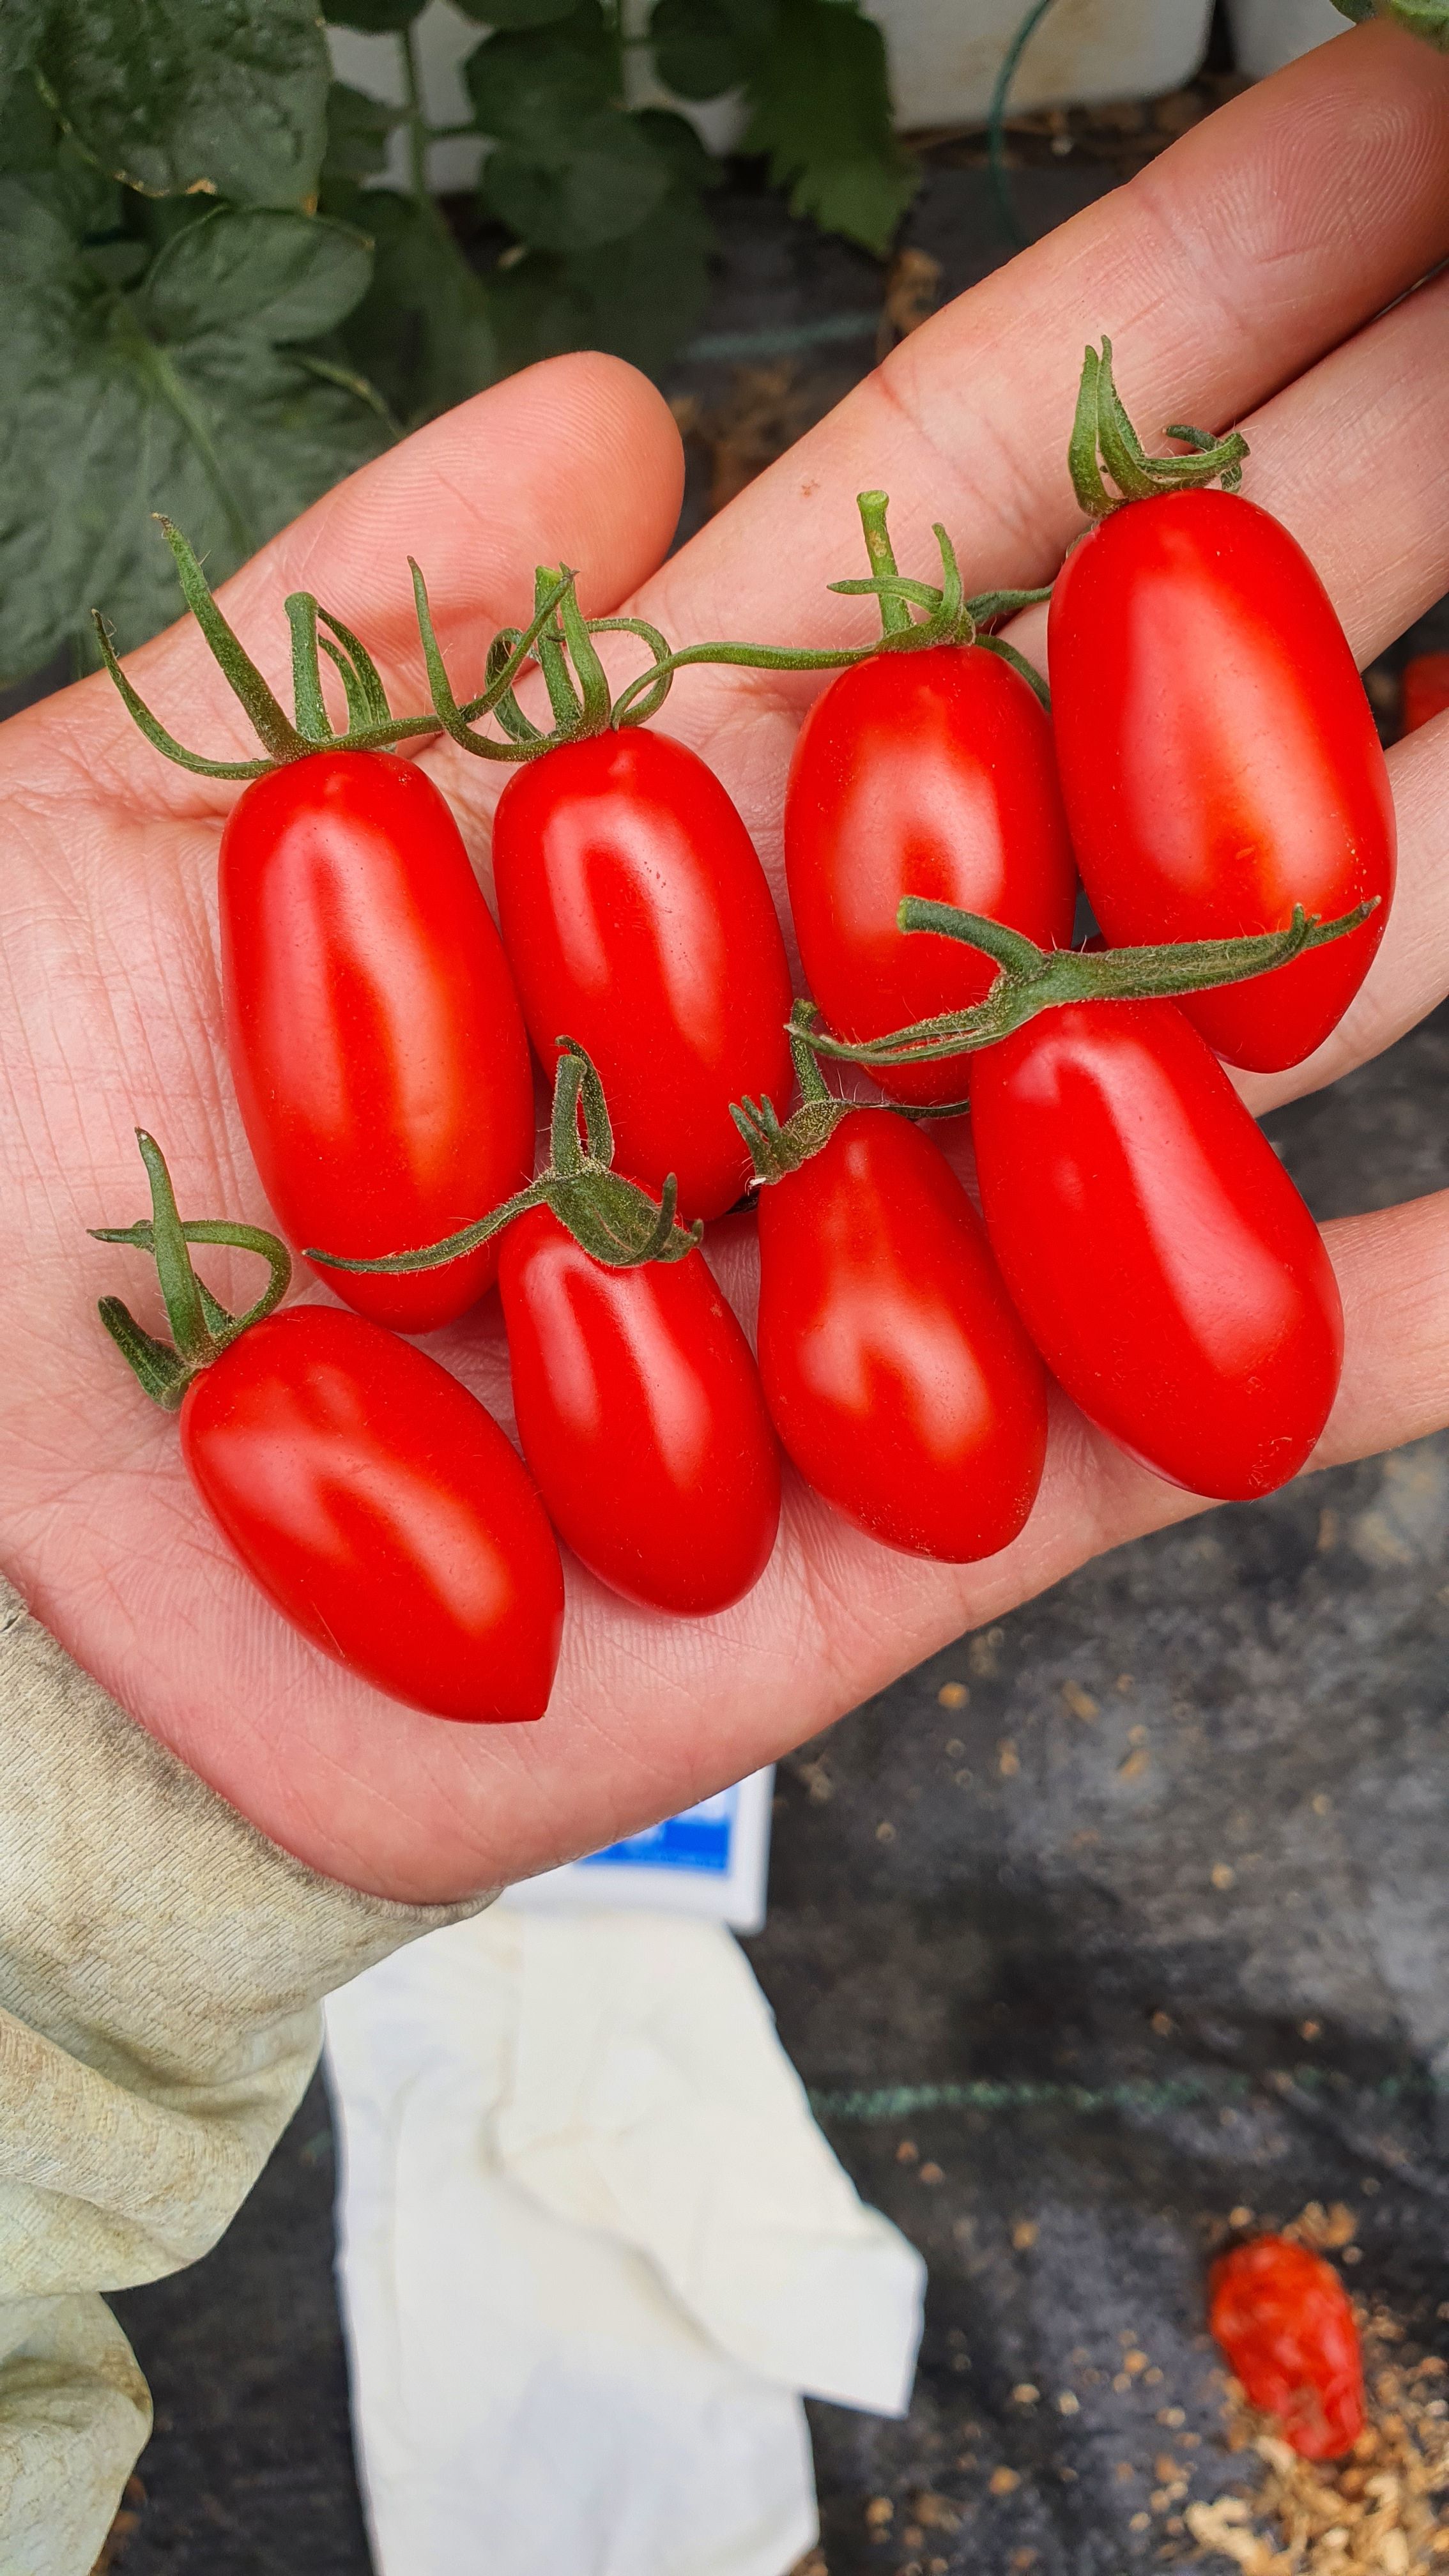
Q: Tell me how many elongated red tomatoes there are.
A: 8